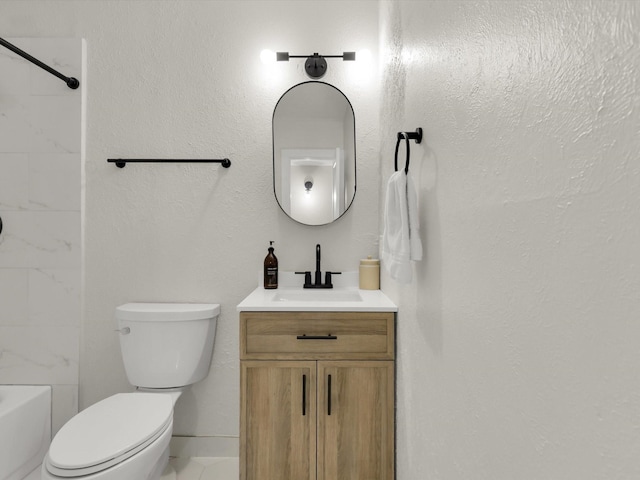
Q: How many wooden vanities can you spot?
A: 1